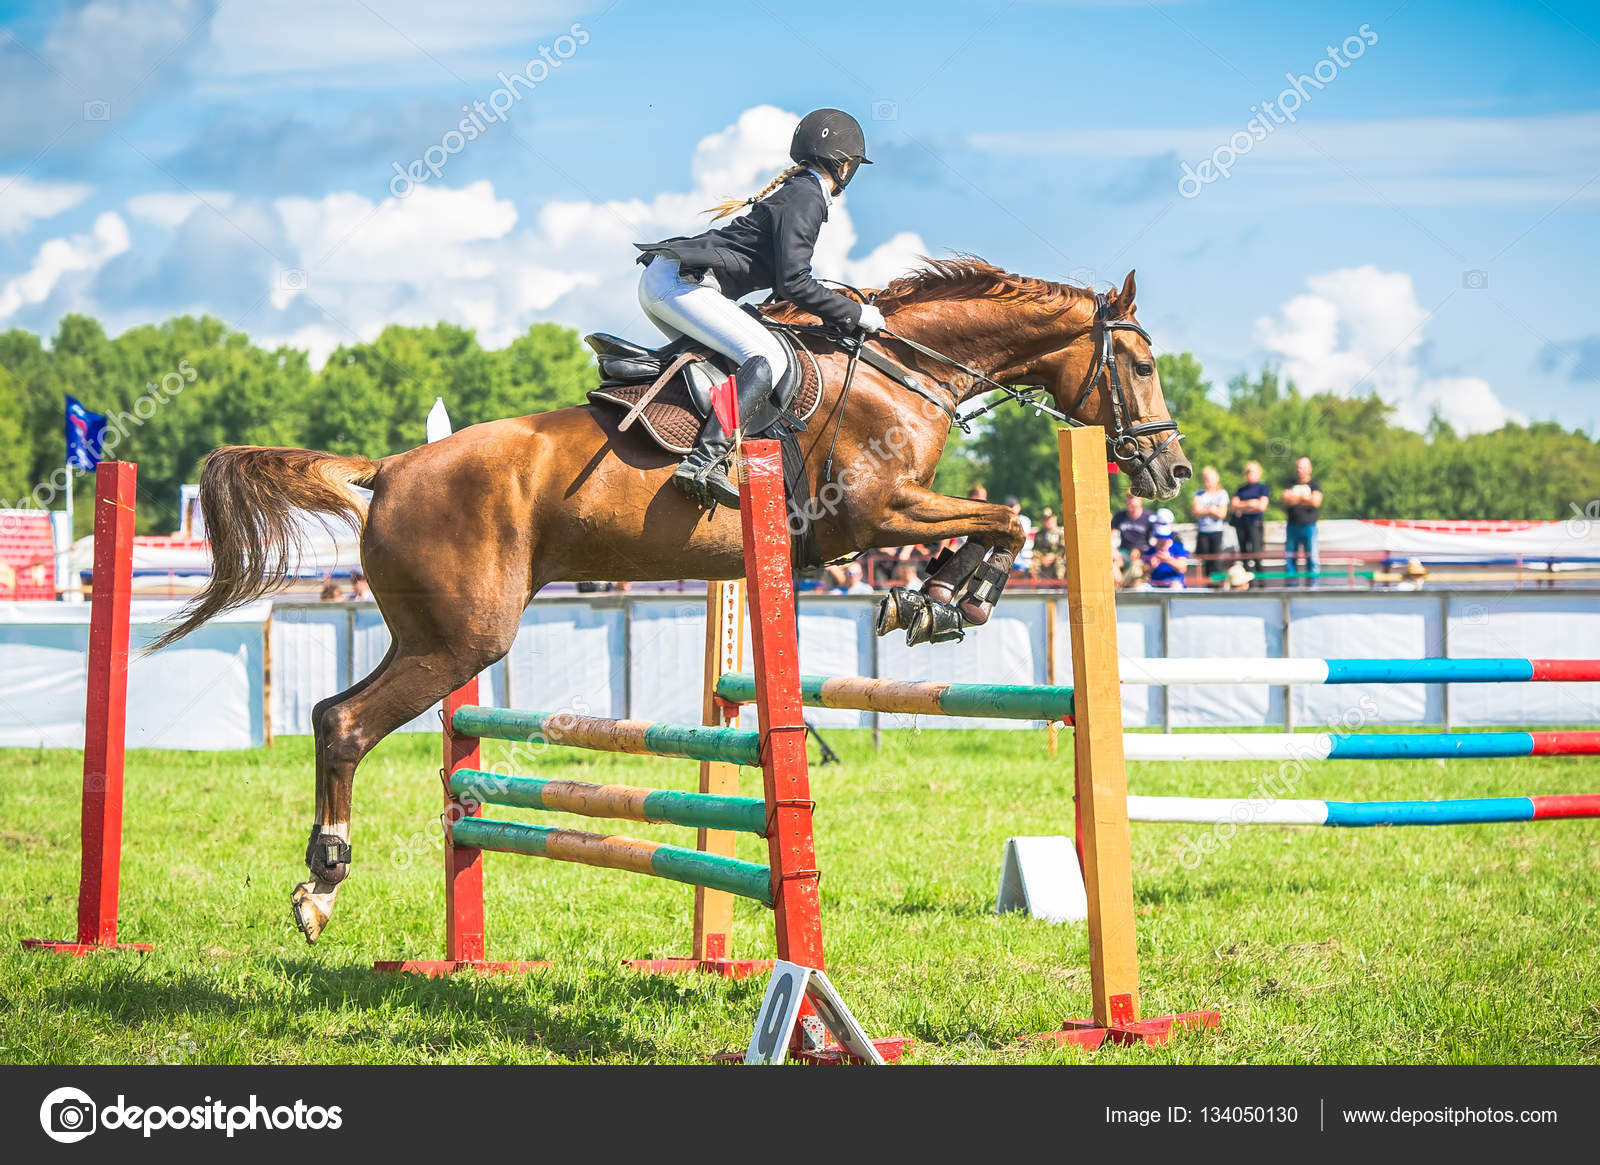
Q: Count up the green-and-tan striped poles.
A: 4